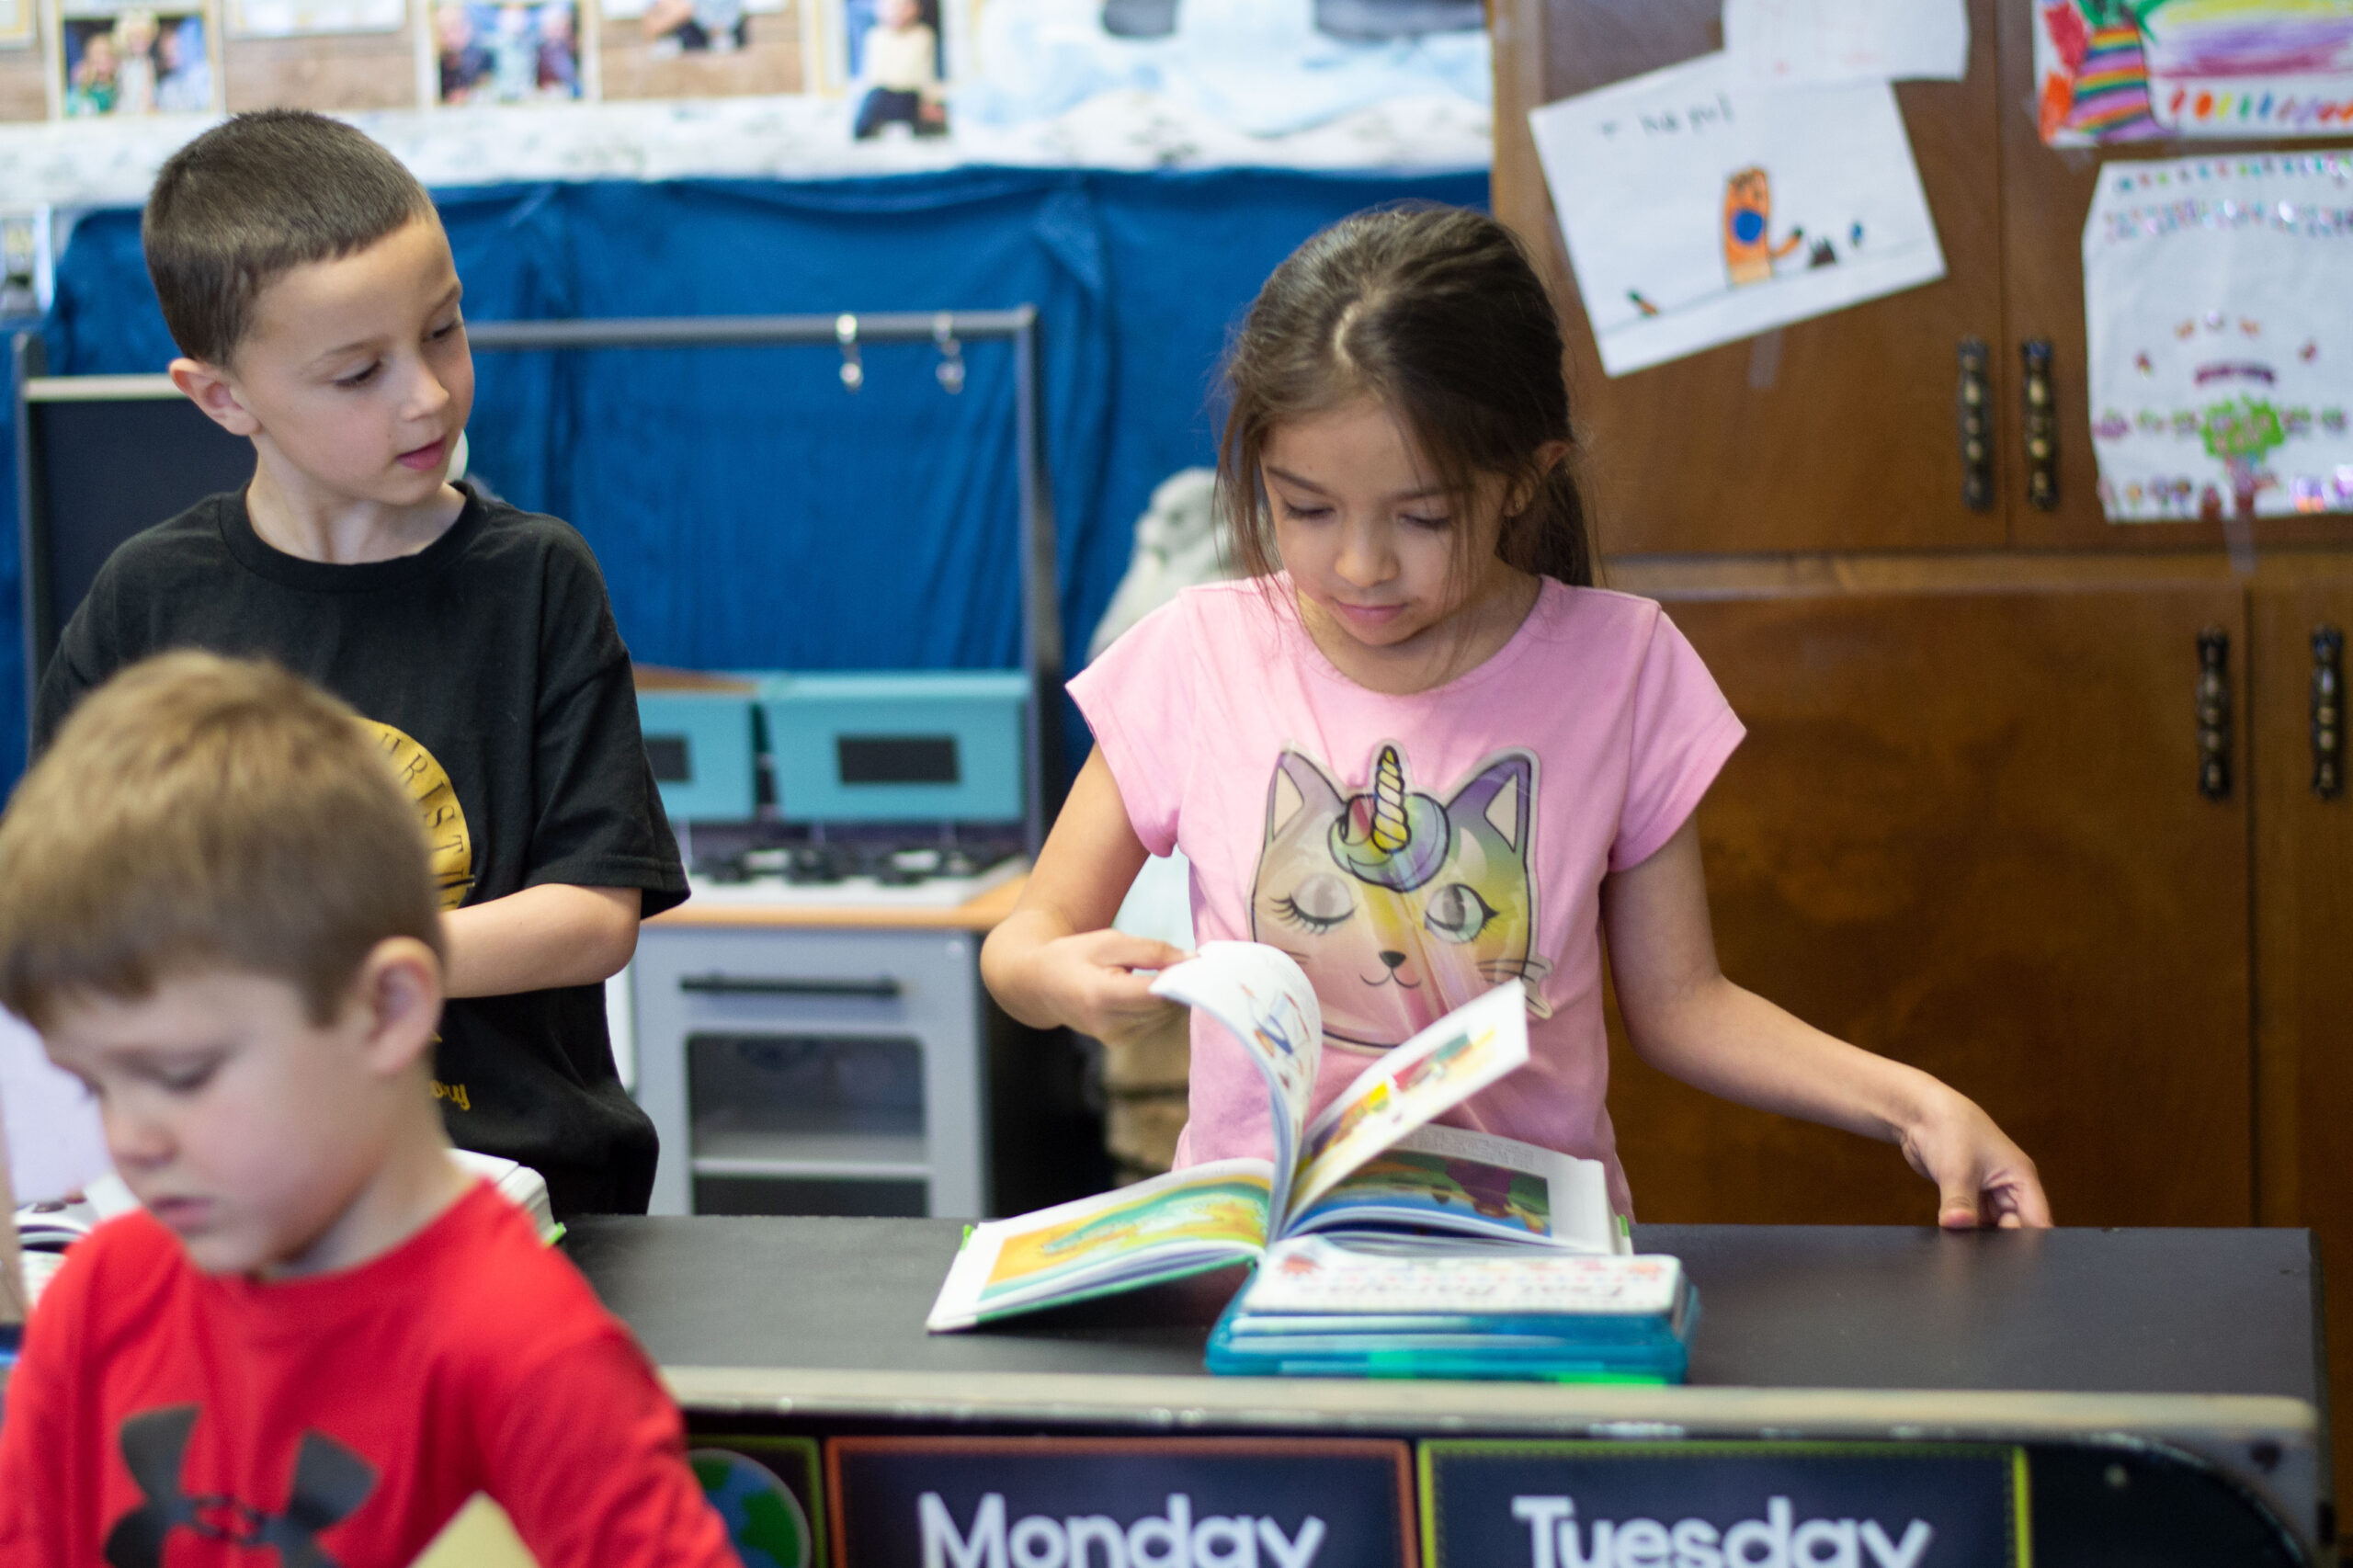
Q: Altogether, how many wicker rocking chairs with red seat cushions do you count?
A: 0